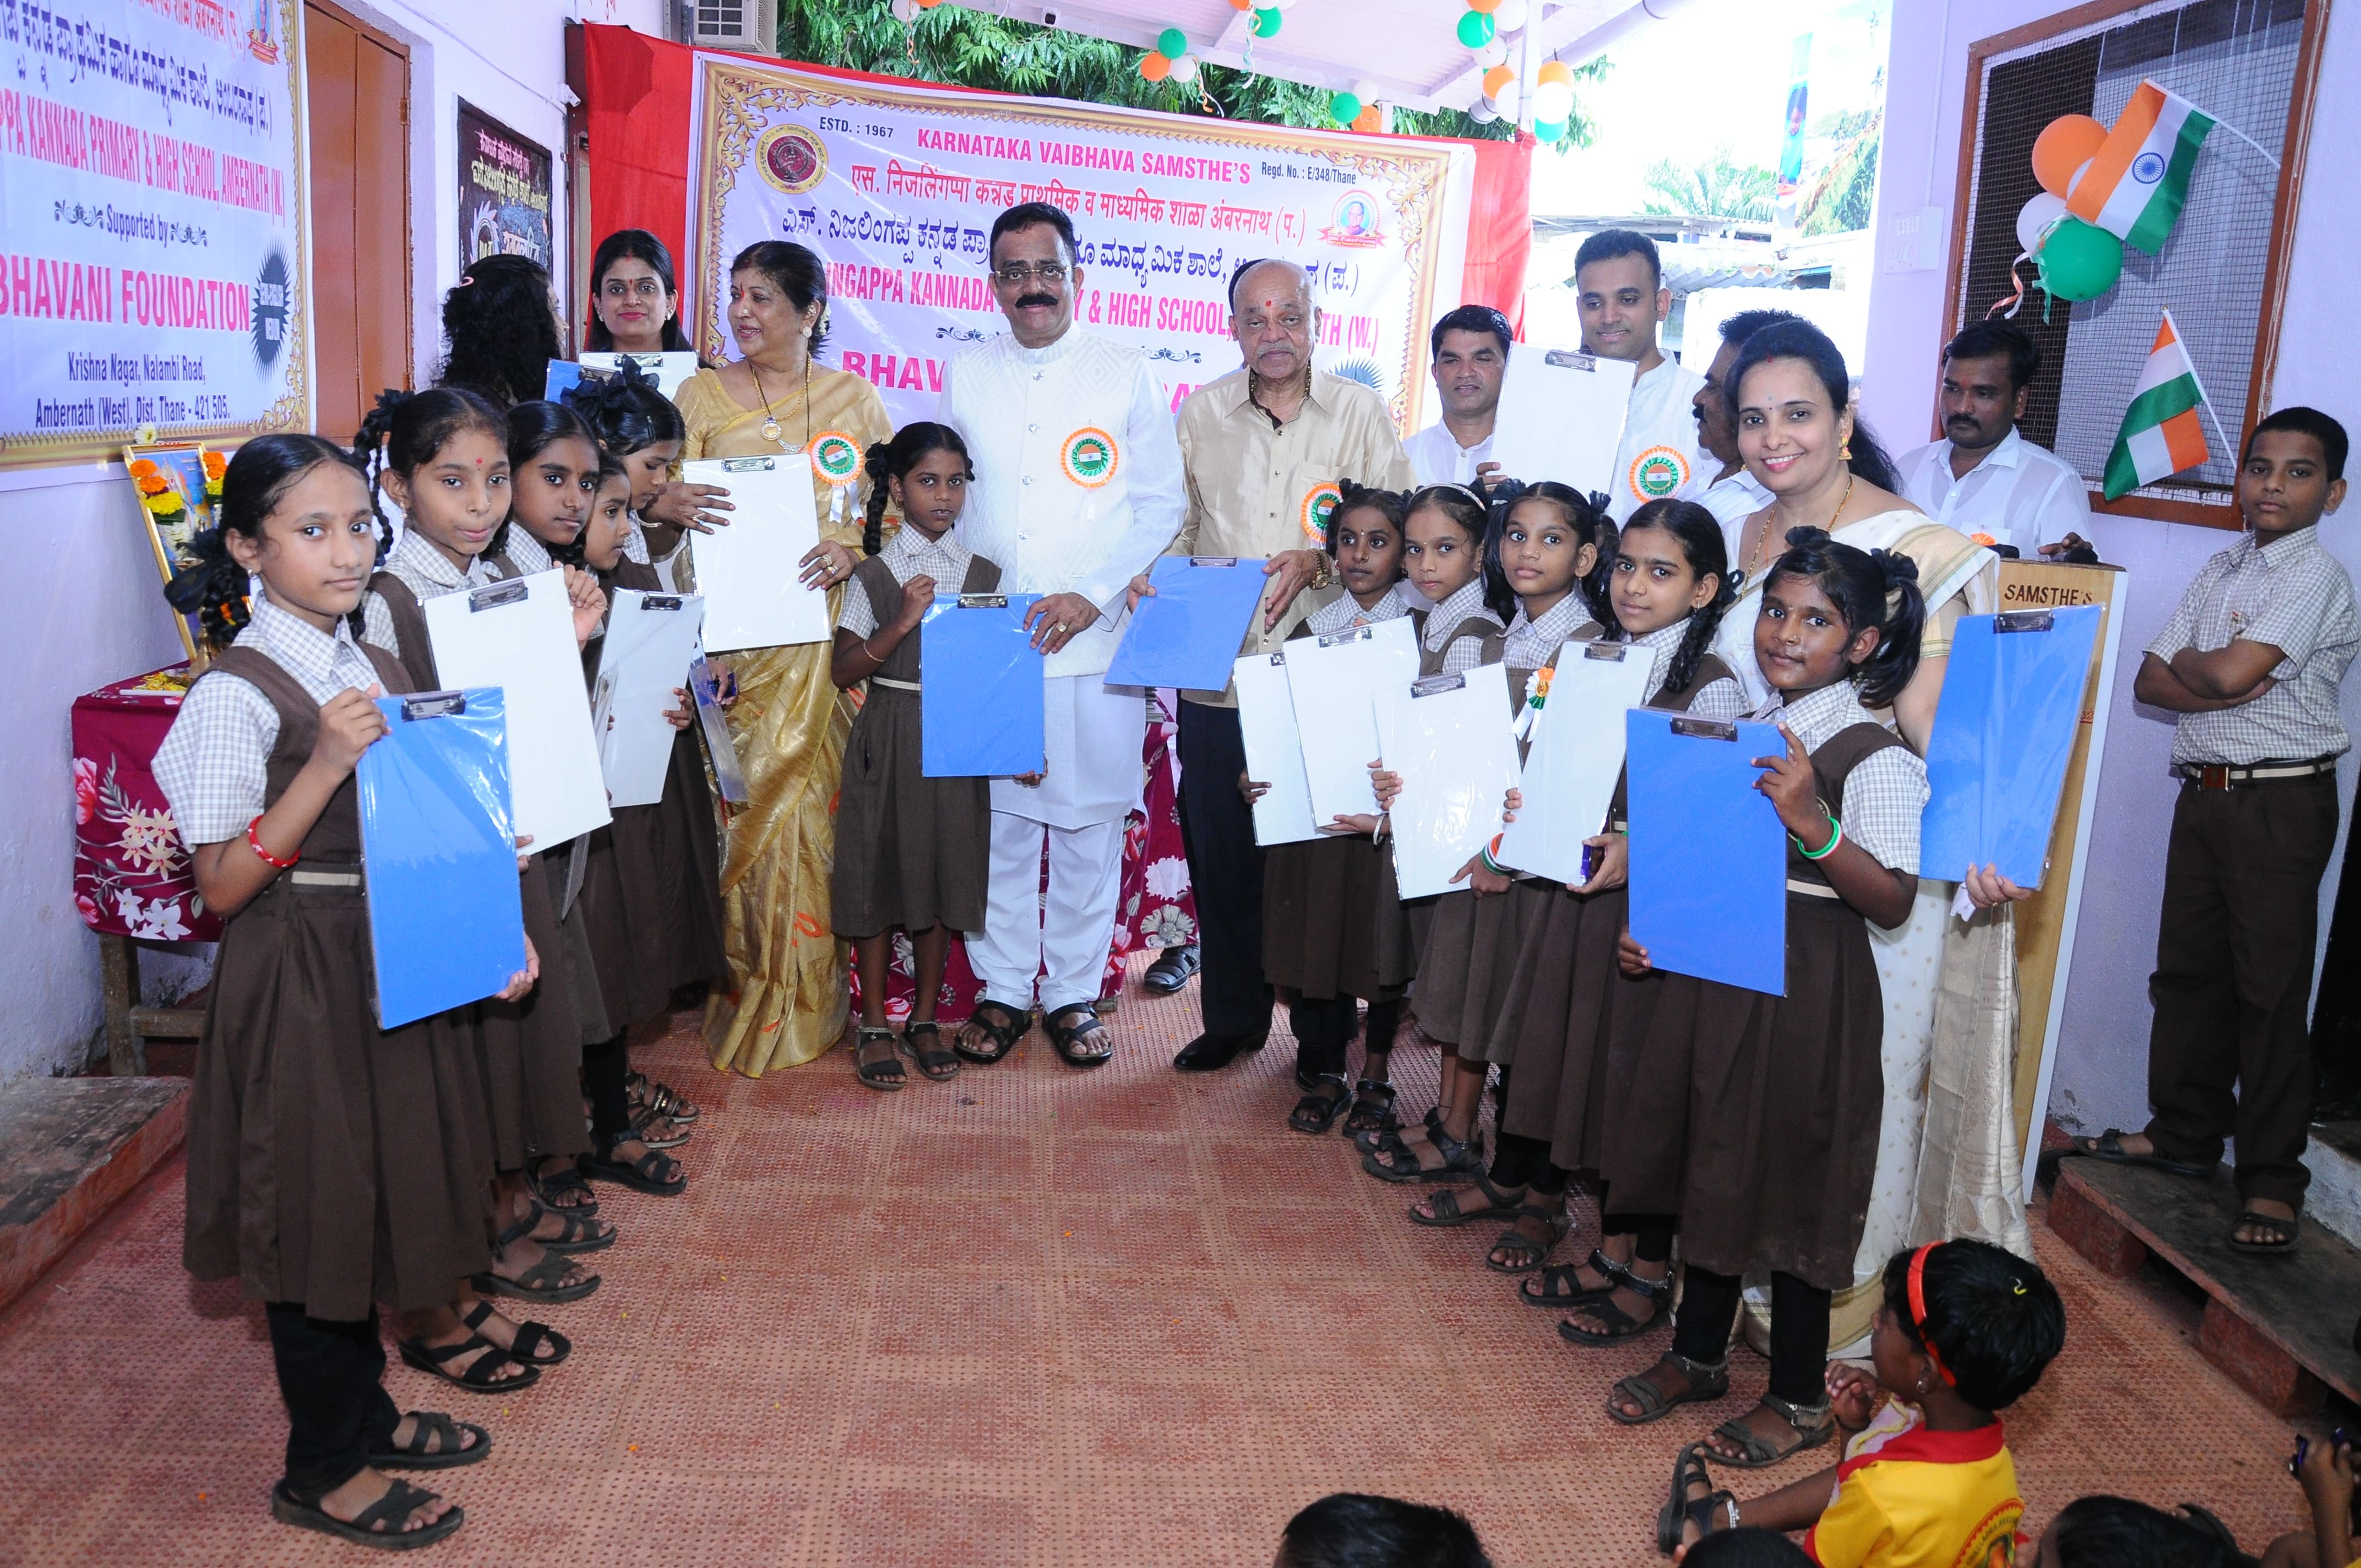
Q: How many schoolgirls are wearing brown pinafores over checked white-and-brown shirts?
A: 11